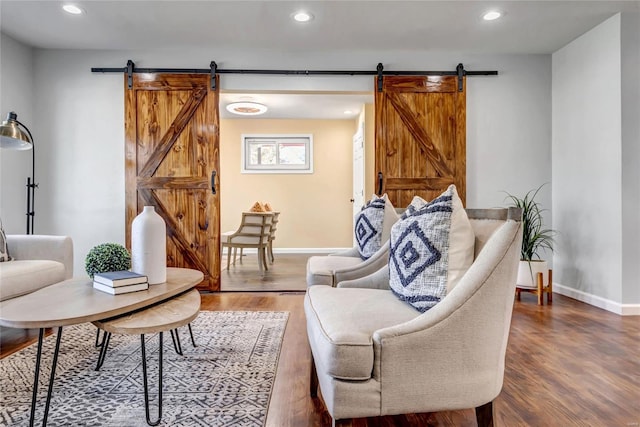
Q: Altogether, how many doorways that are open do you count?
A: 1